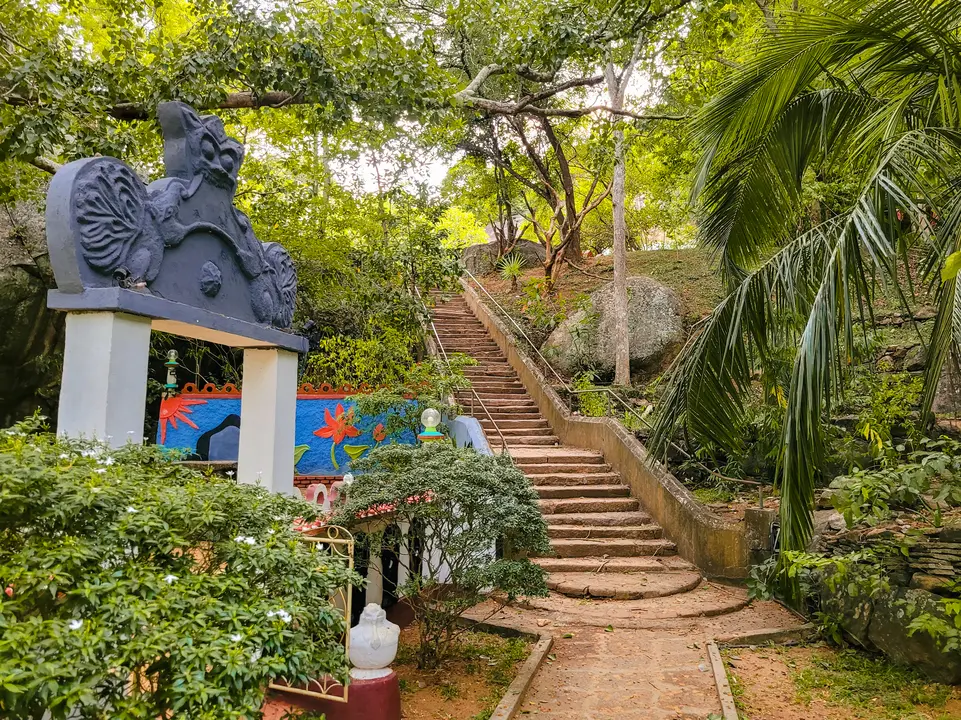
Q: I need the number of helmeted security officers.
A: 0